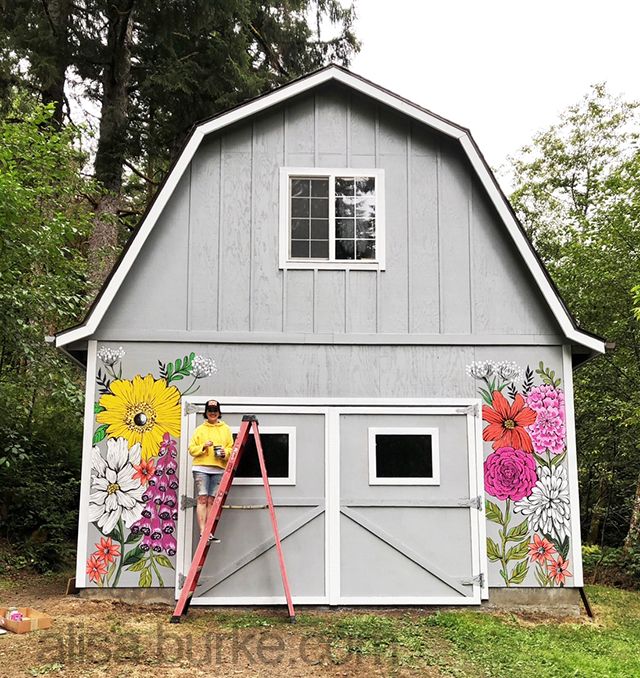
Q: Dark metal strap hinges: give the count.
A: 6